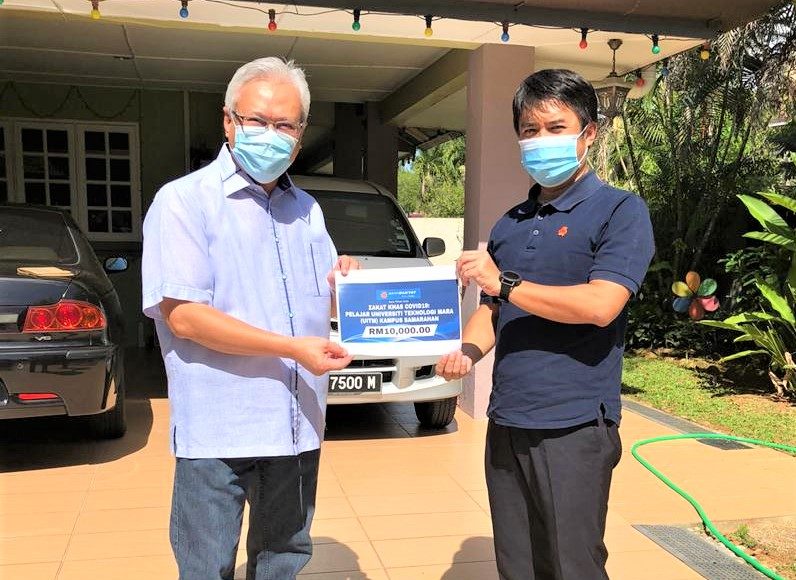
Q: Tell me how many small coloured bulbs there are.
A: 11